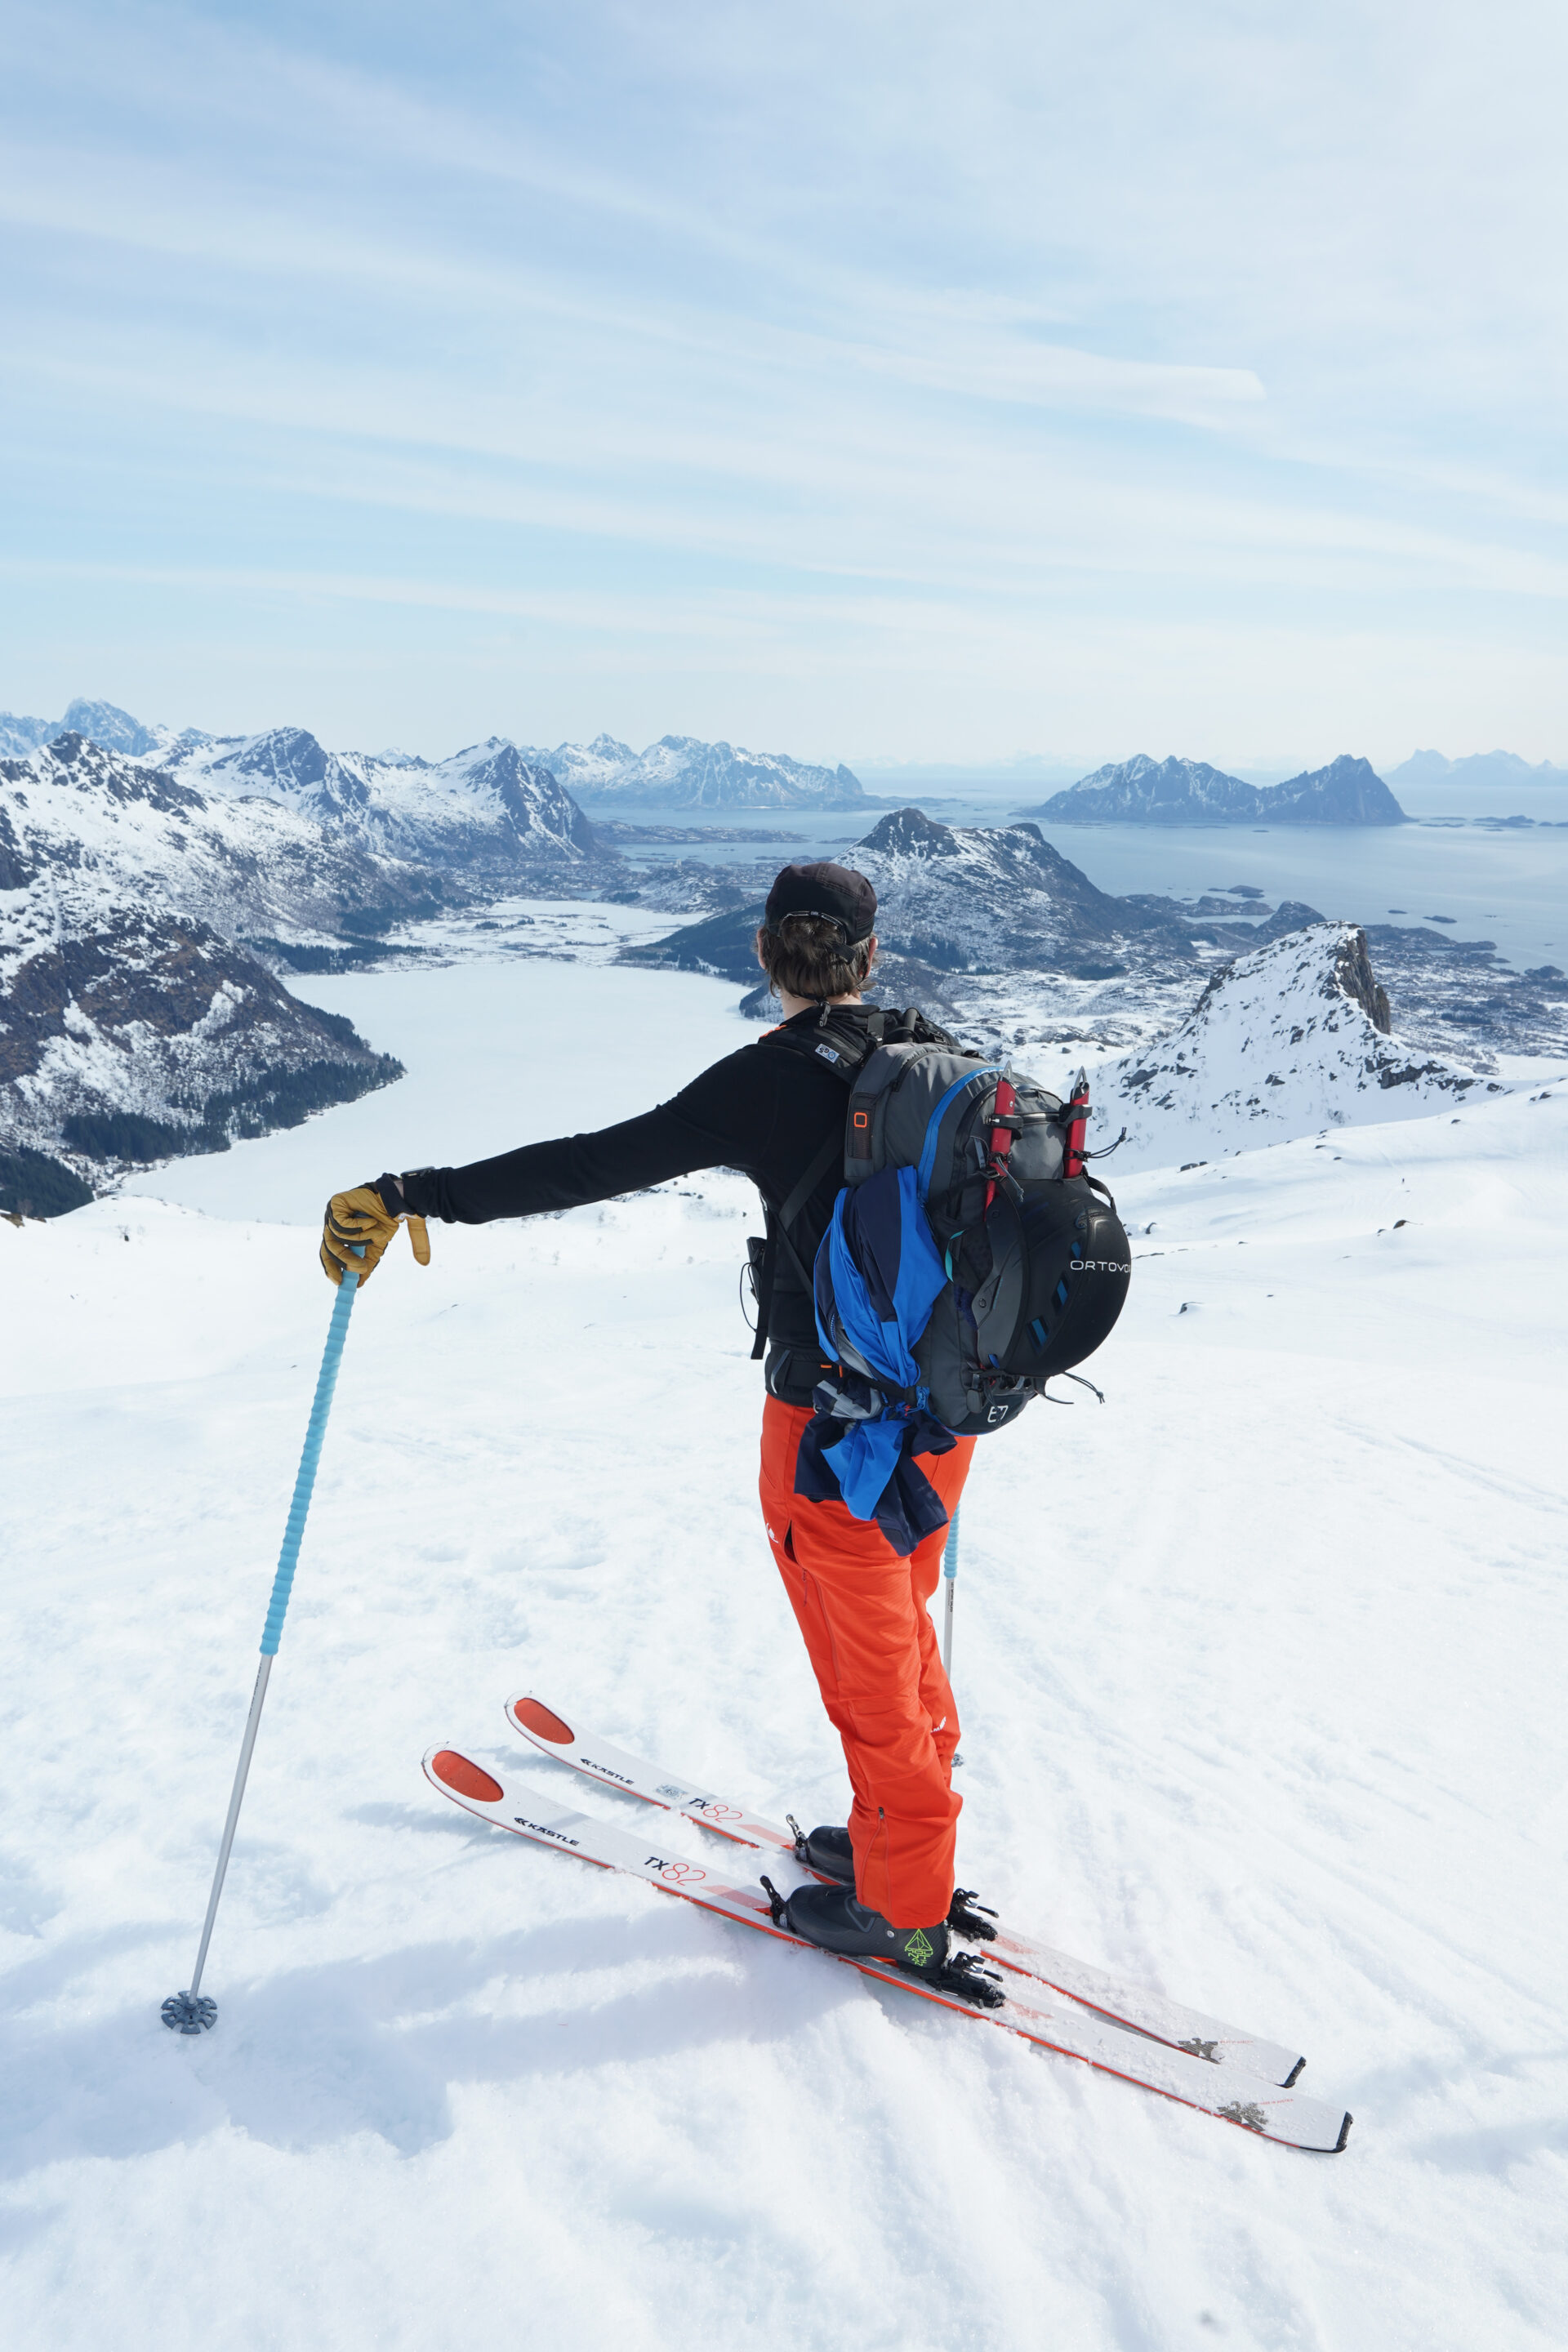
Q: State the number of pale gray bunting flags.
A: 0